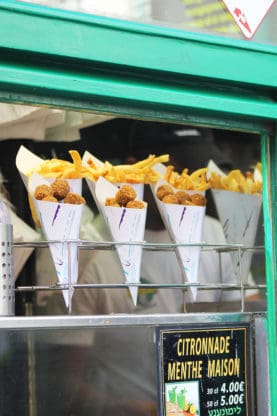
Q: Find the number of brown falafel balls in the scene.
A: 12